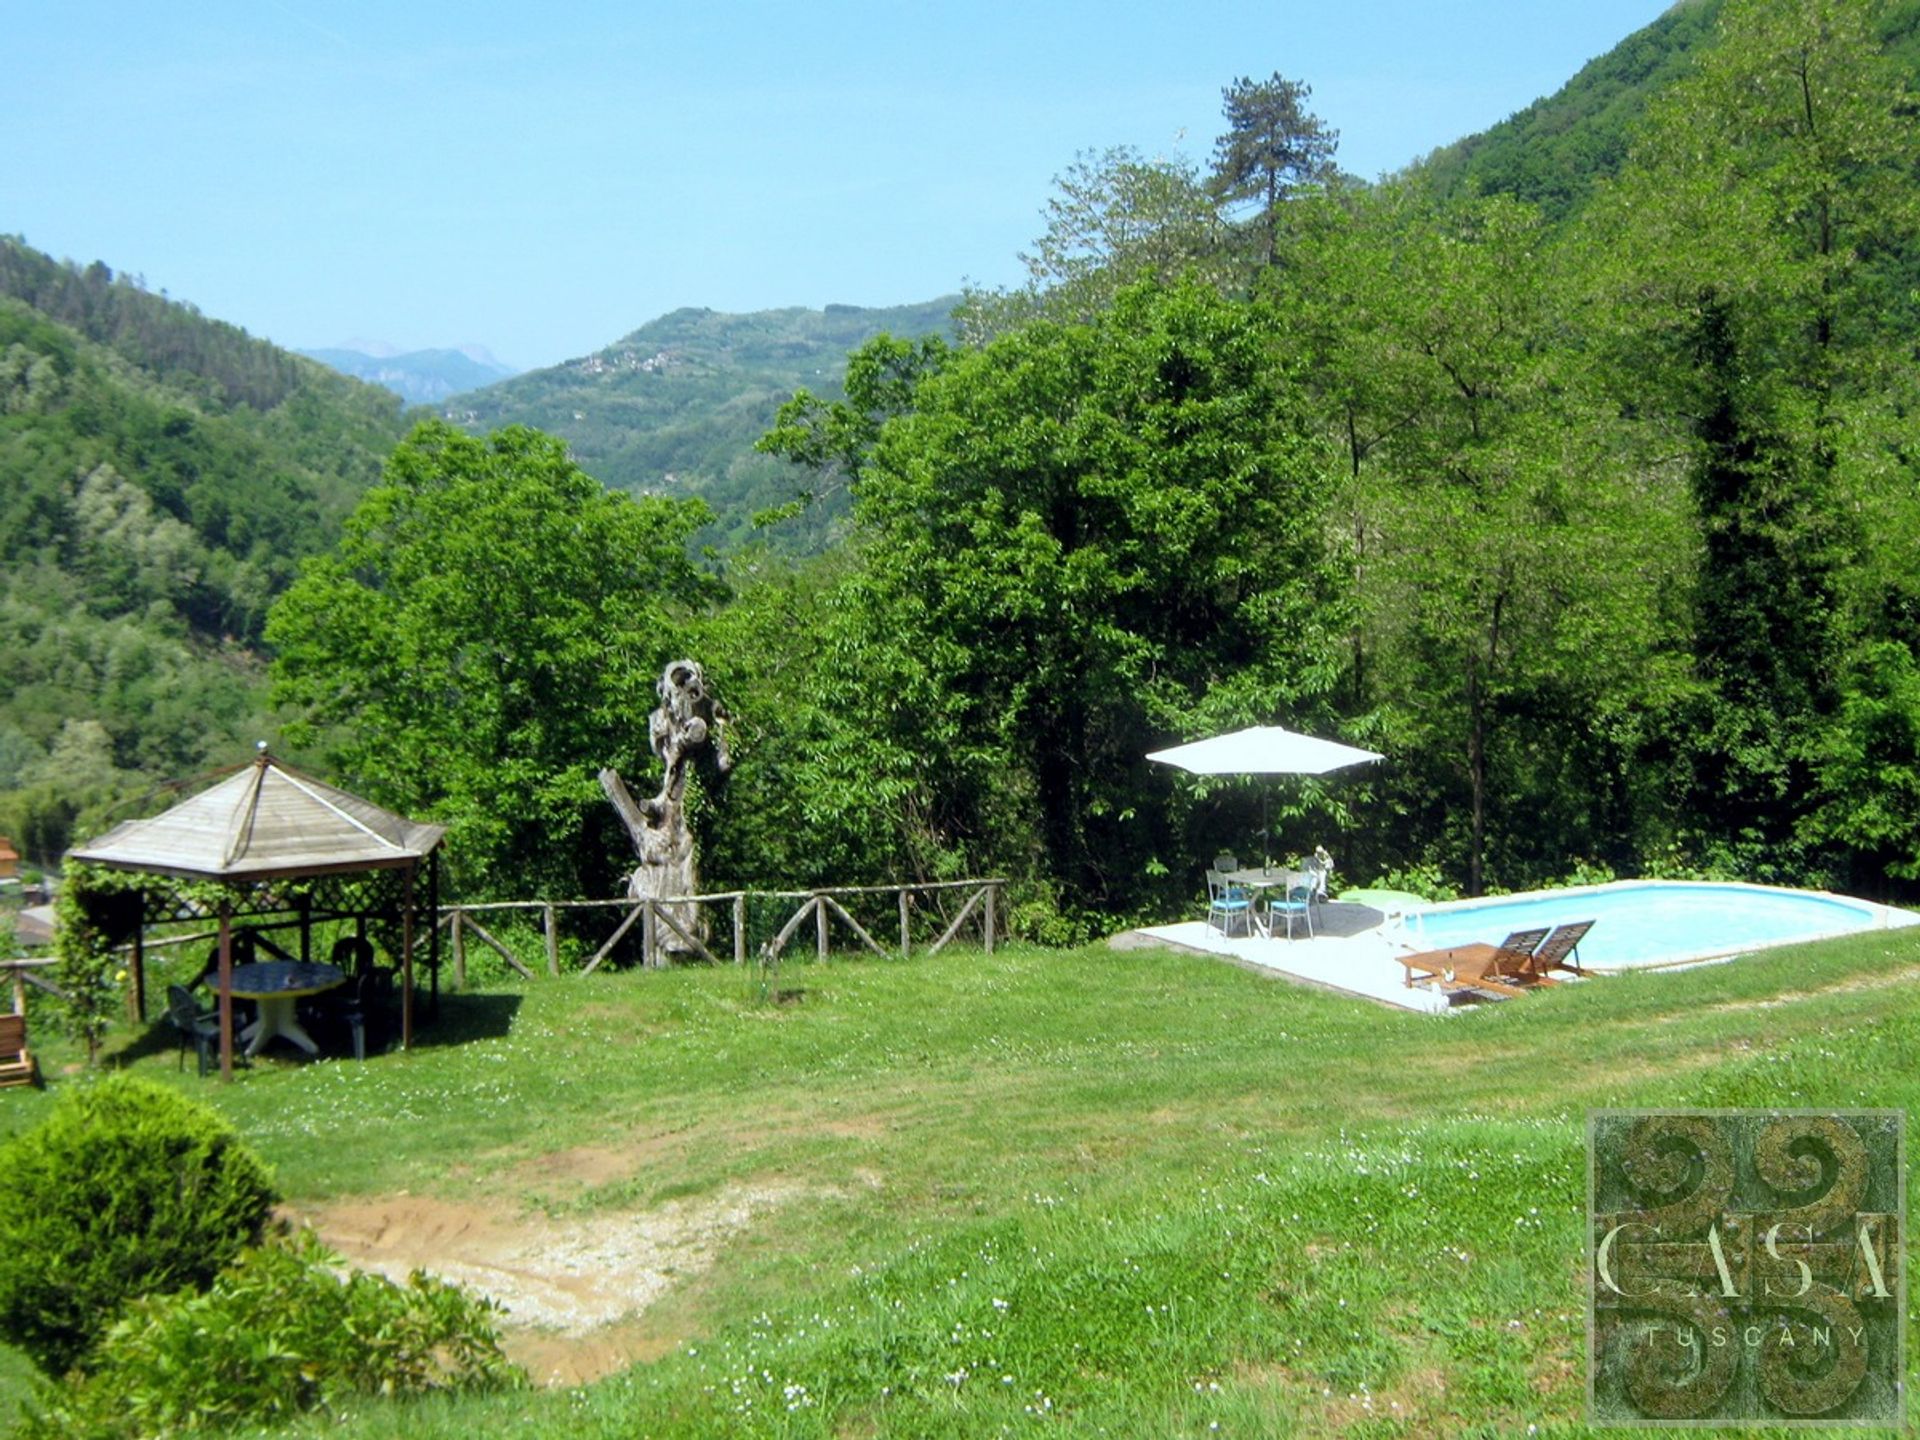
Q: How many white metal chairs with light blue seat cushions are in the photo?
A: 4